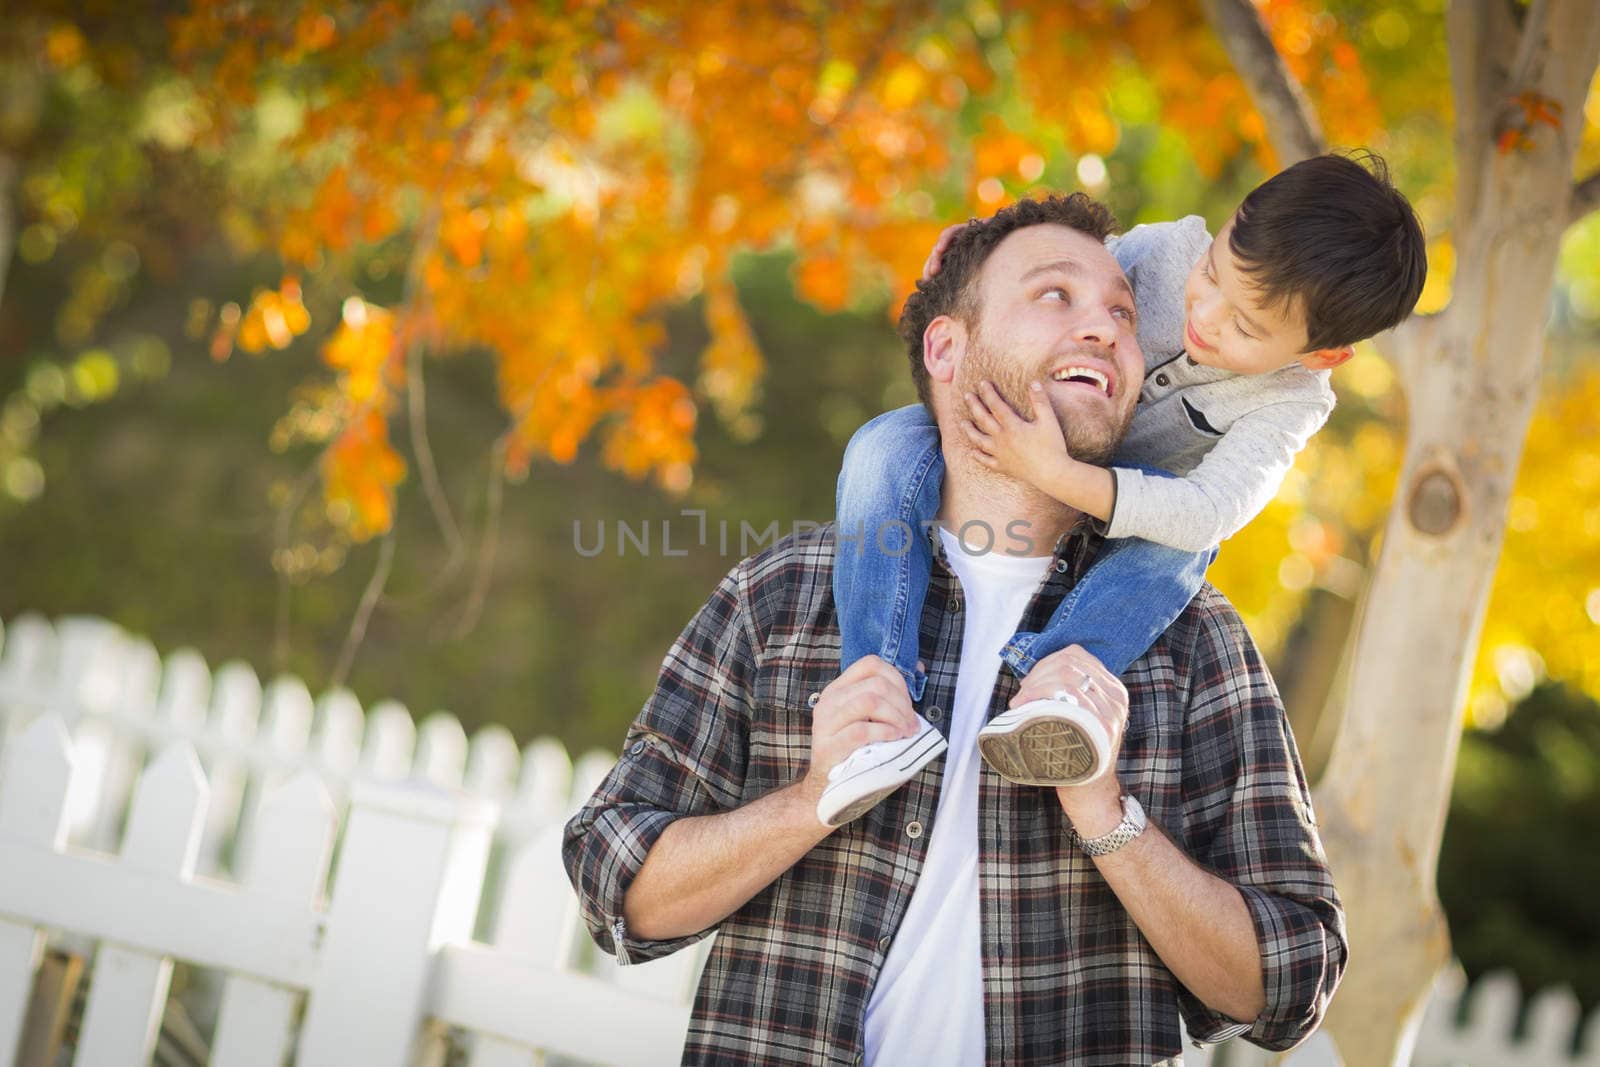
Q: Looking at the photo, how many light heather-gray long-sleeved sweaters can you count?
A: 1